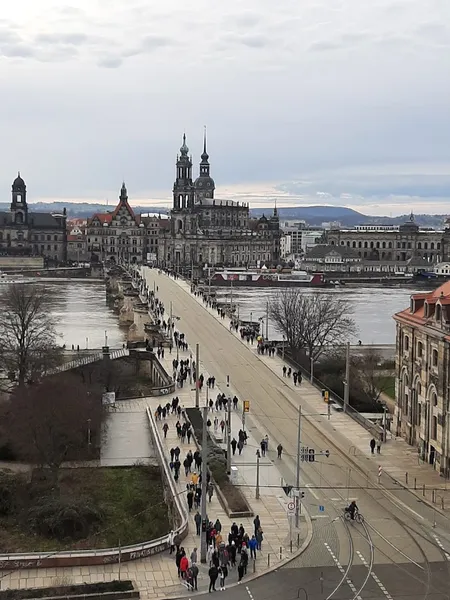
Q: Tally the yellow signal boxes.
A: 2